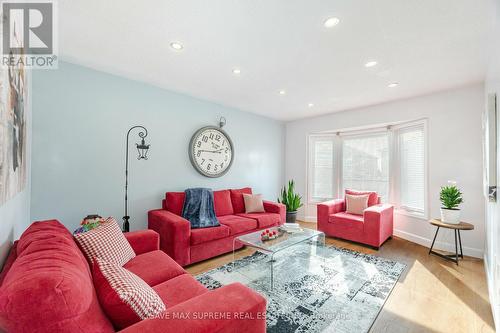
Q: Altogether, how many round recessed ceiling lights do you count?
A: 7